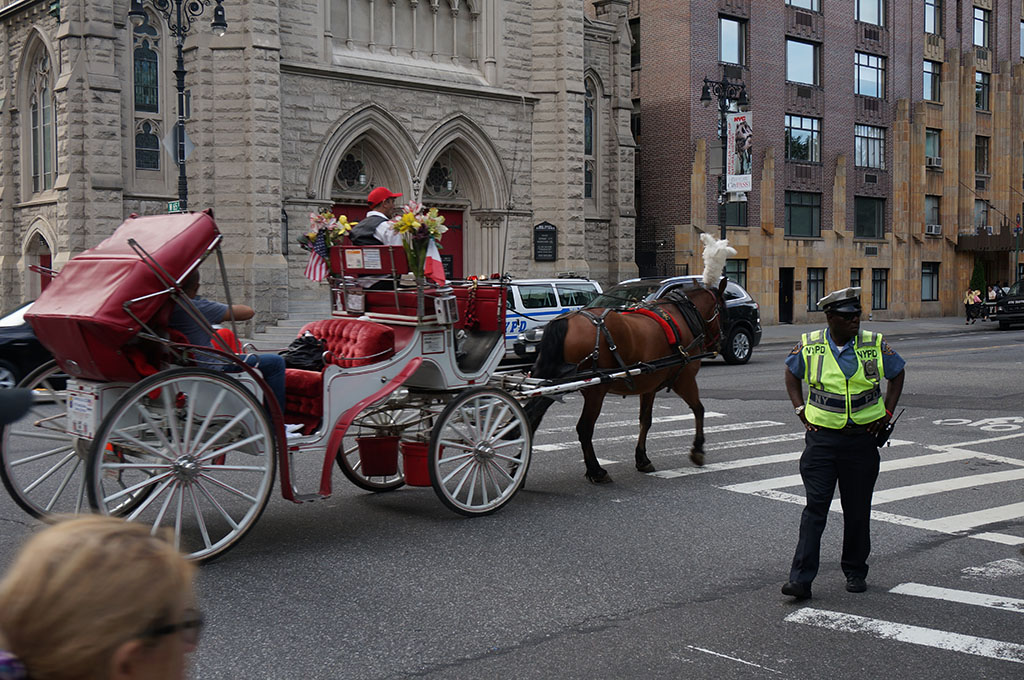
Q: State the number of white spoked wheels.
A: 4